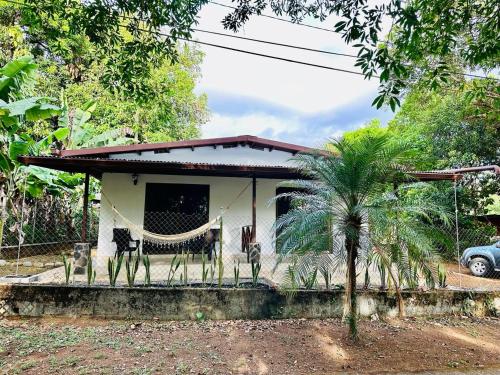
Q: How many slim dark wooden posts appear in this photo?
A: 2